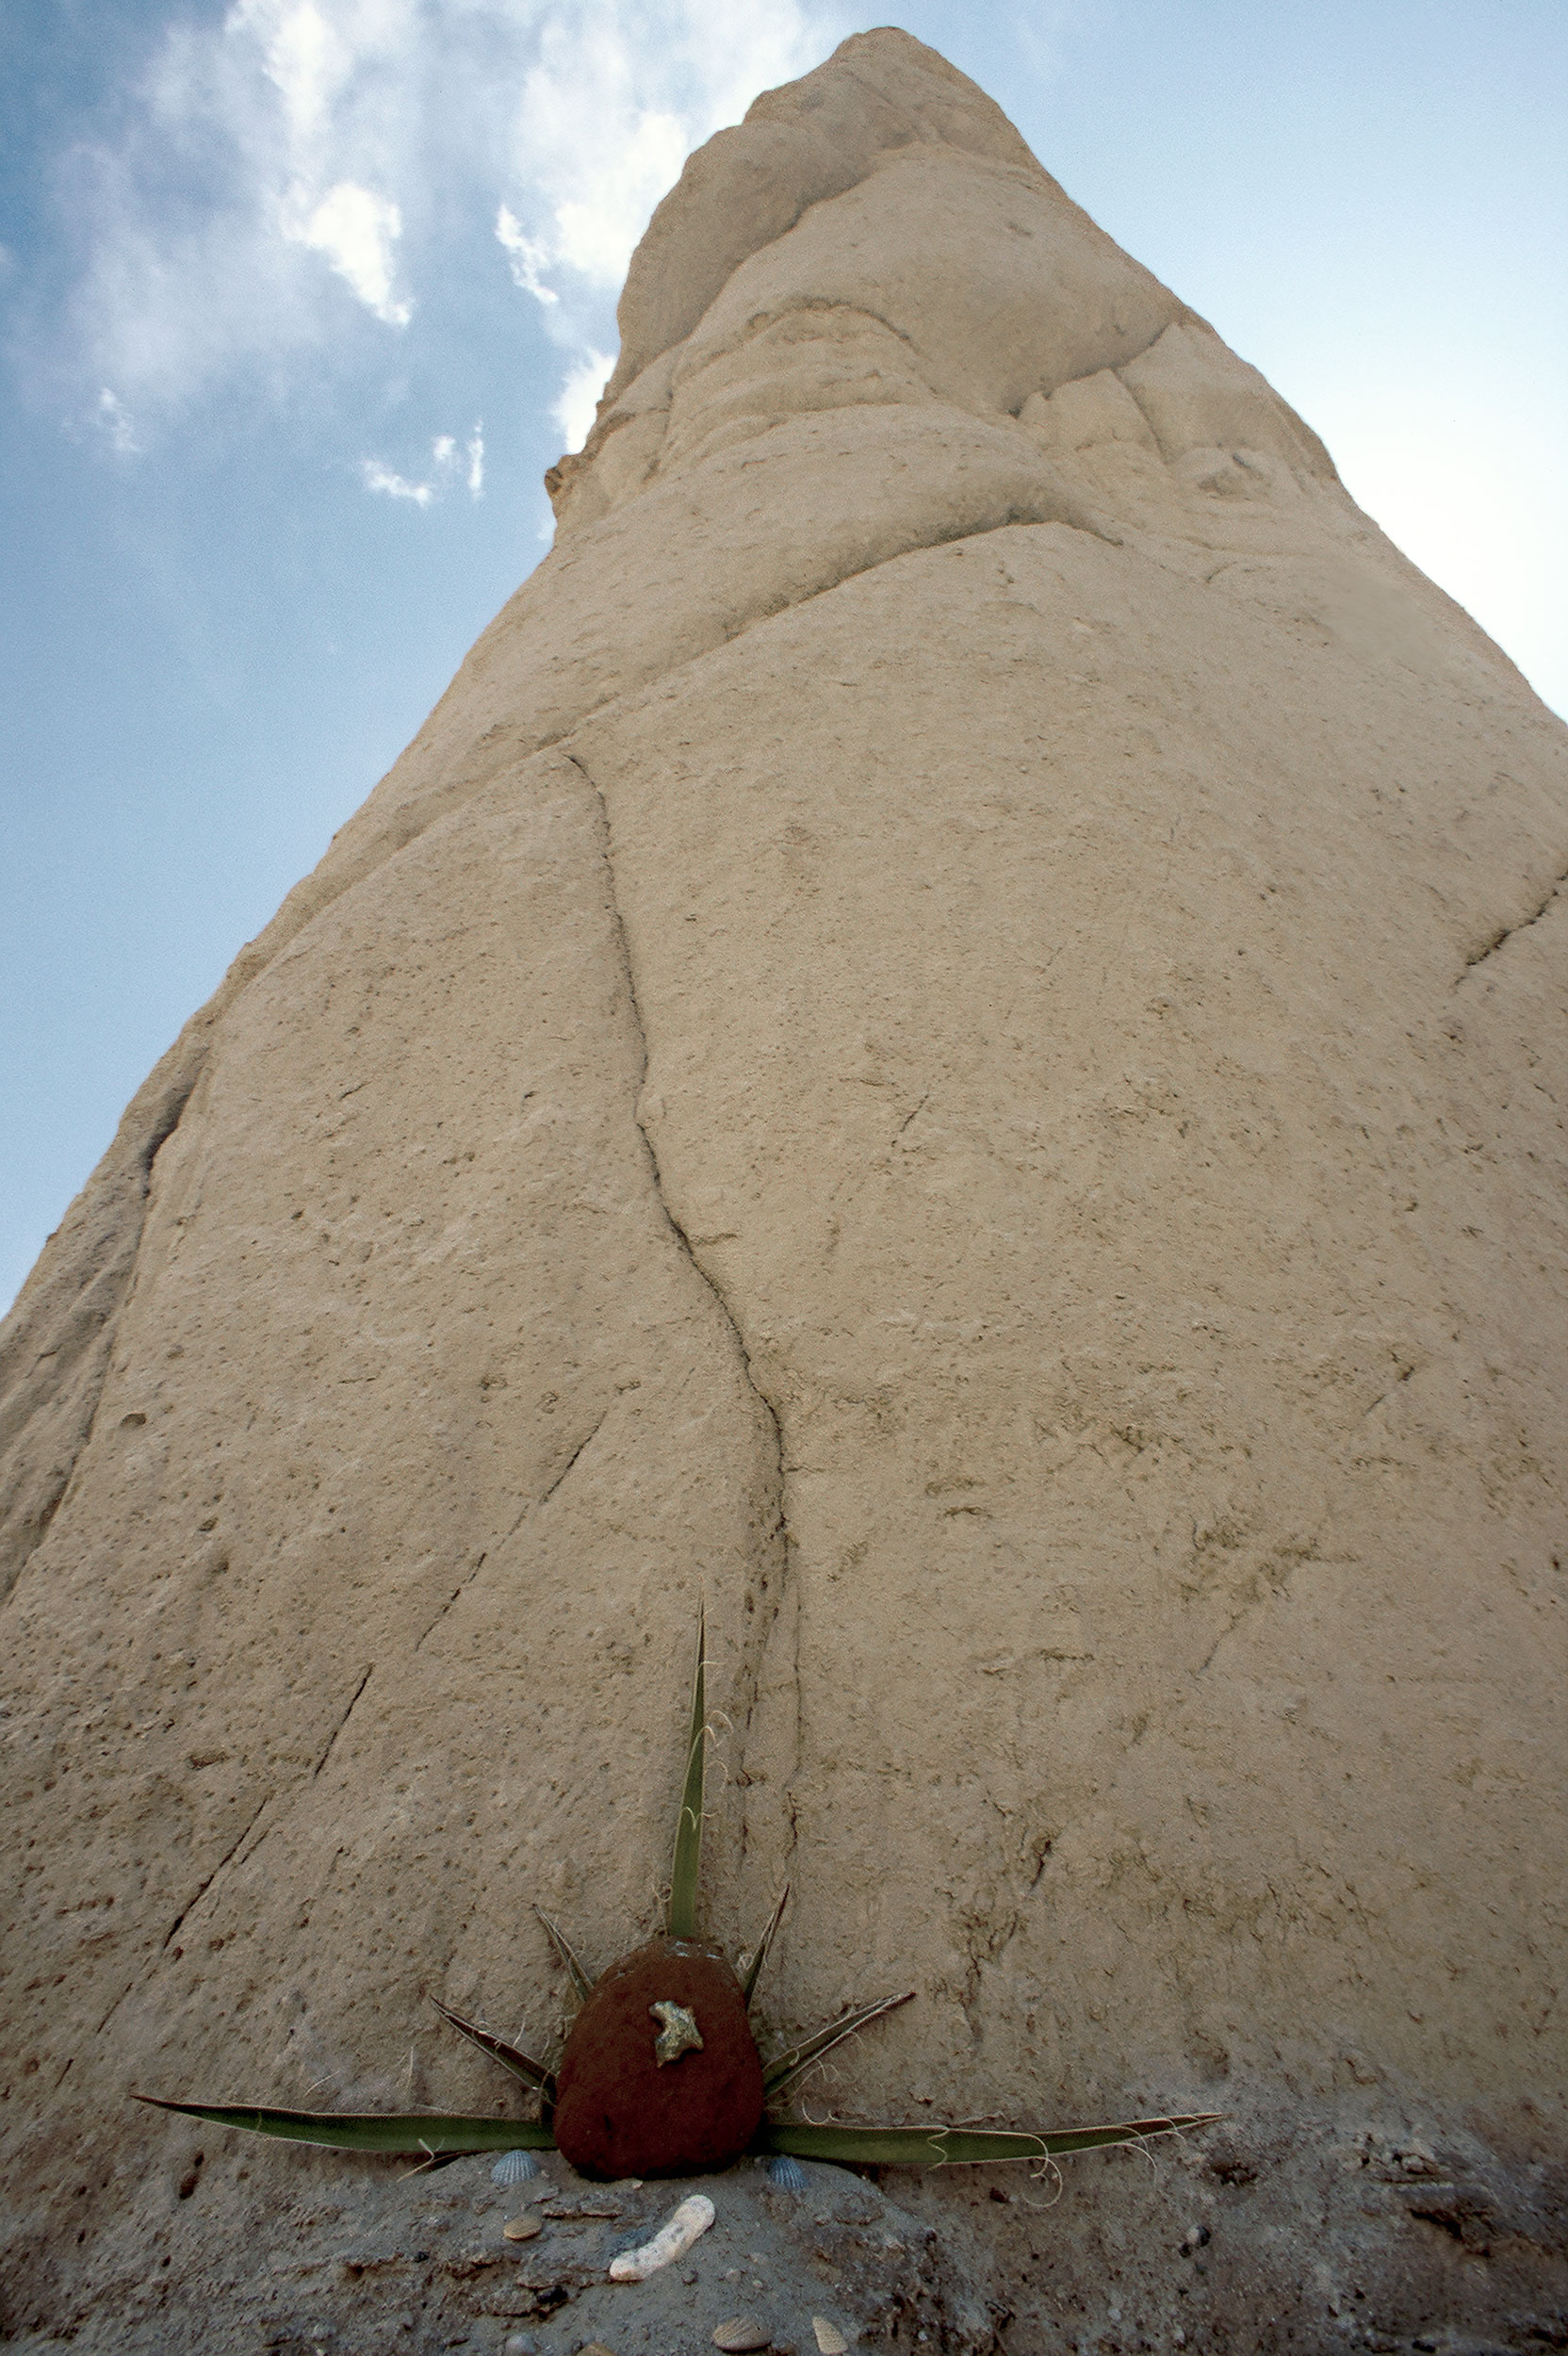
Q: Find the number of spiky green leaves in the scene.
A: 7